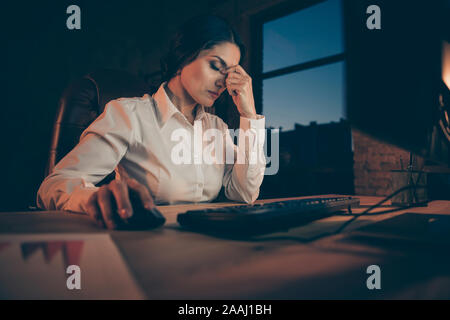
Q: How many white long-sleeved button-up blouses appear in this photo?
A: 1